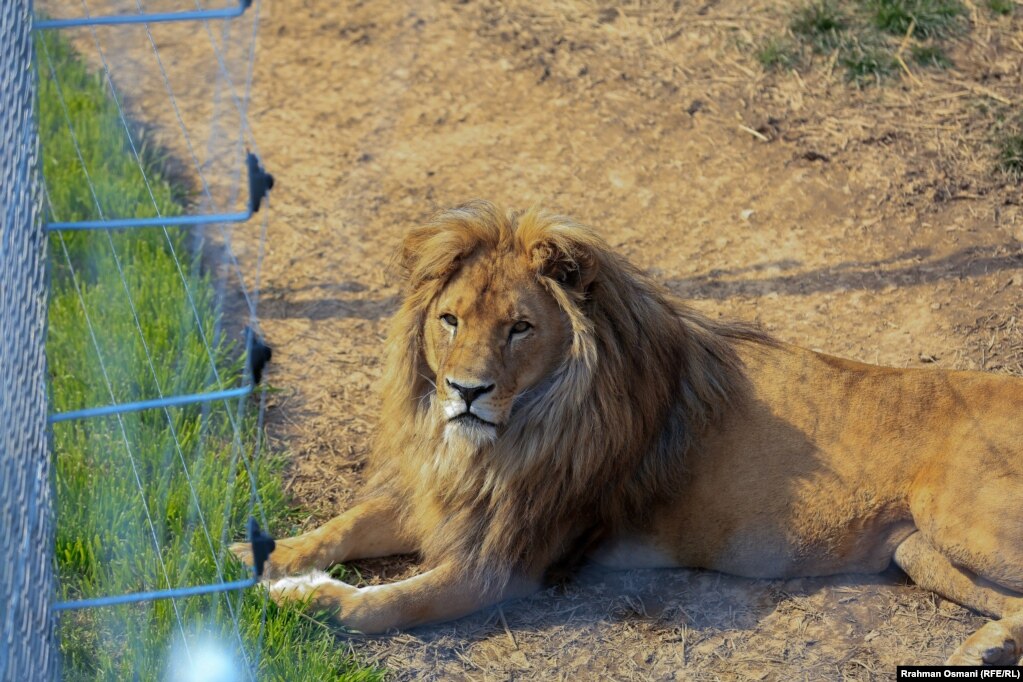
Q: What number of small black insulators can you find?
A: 3